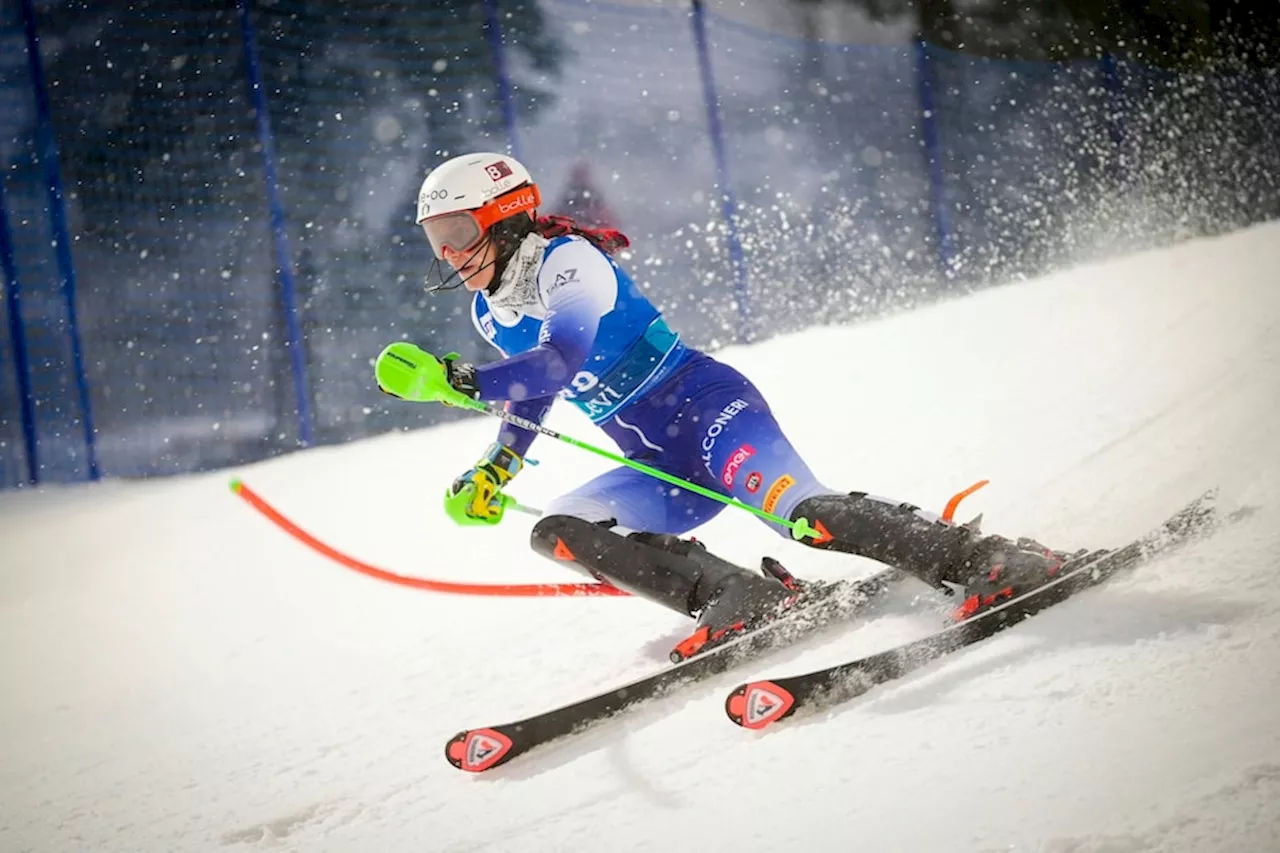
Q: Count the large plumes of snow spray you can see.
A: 1